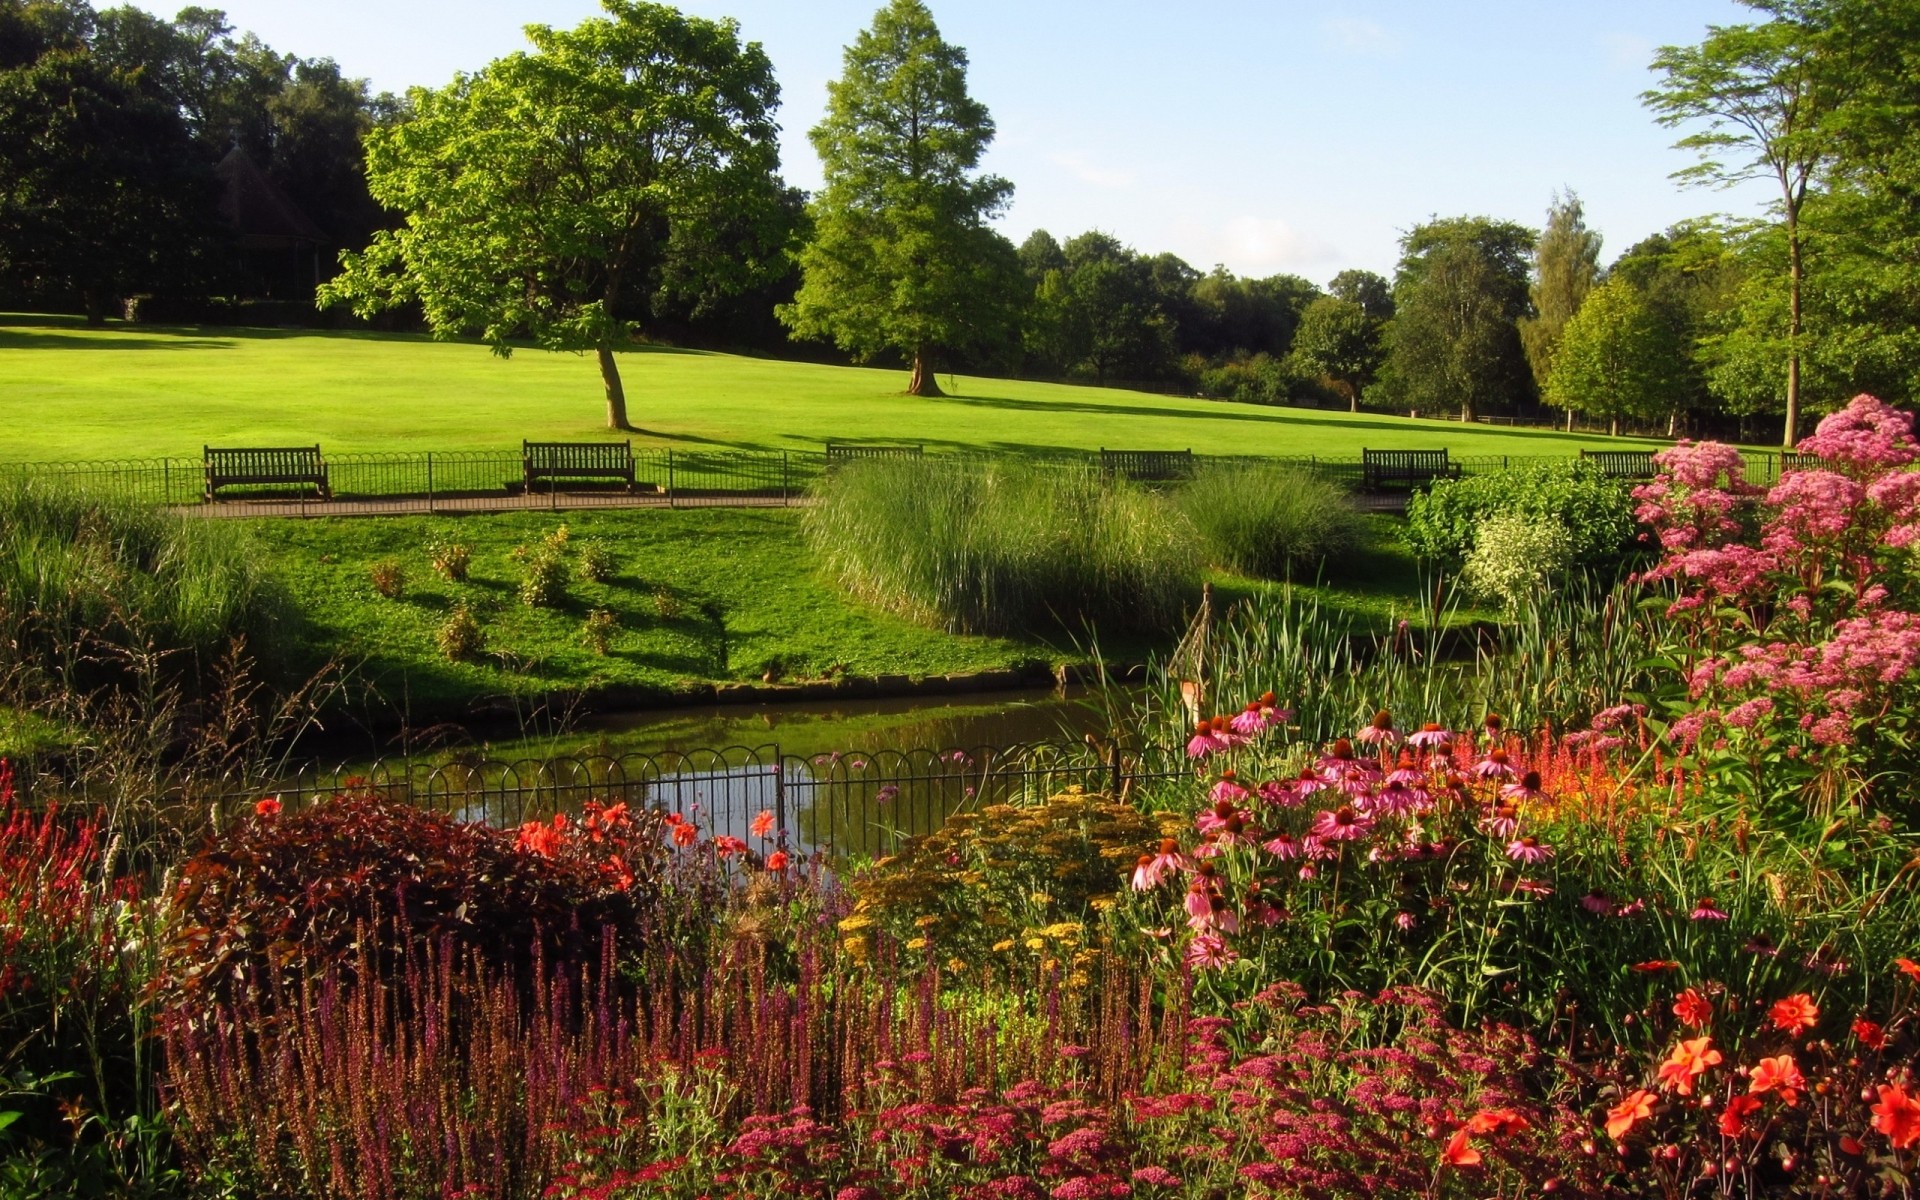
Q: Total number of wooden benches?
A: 7